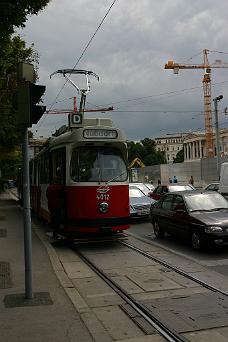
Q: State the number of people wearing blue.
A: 1